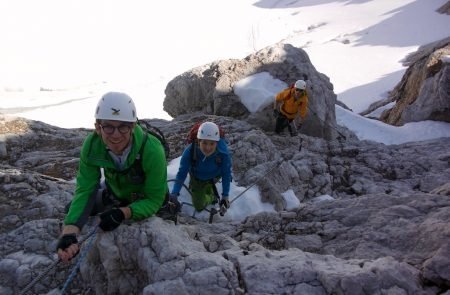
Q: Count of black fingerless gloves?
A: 2